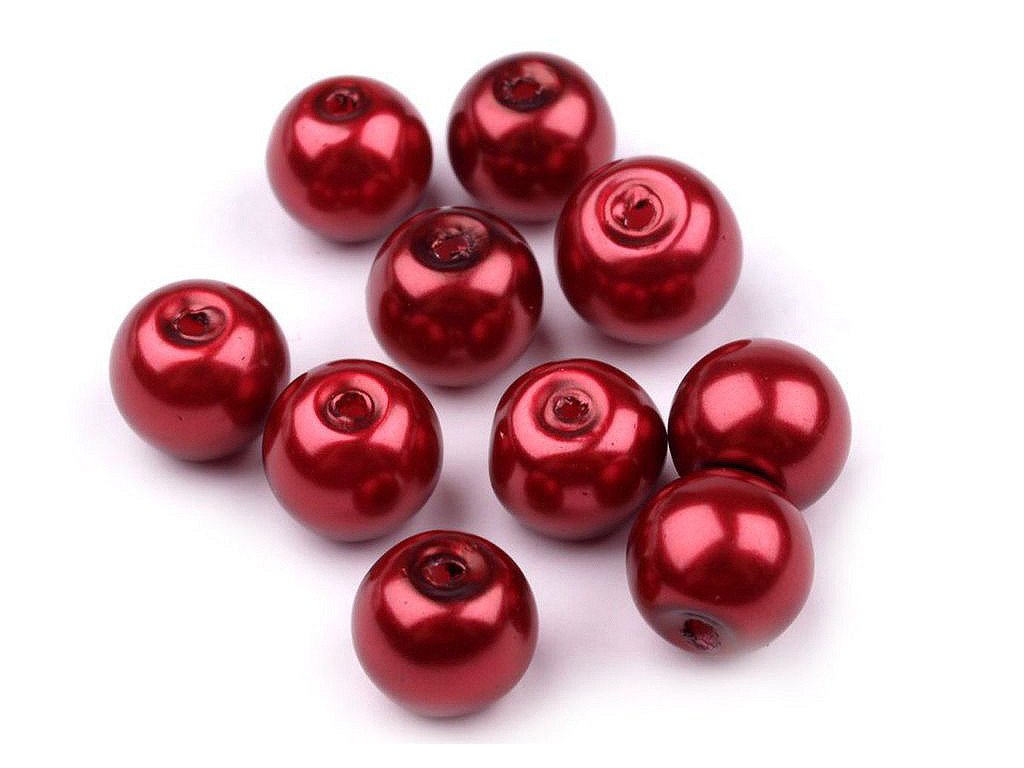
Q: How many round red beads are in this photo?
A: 10